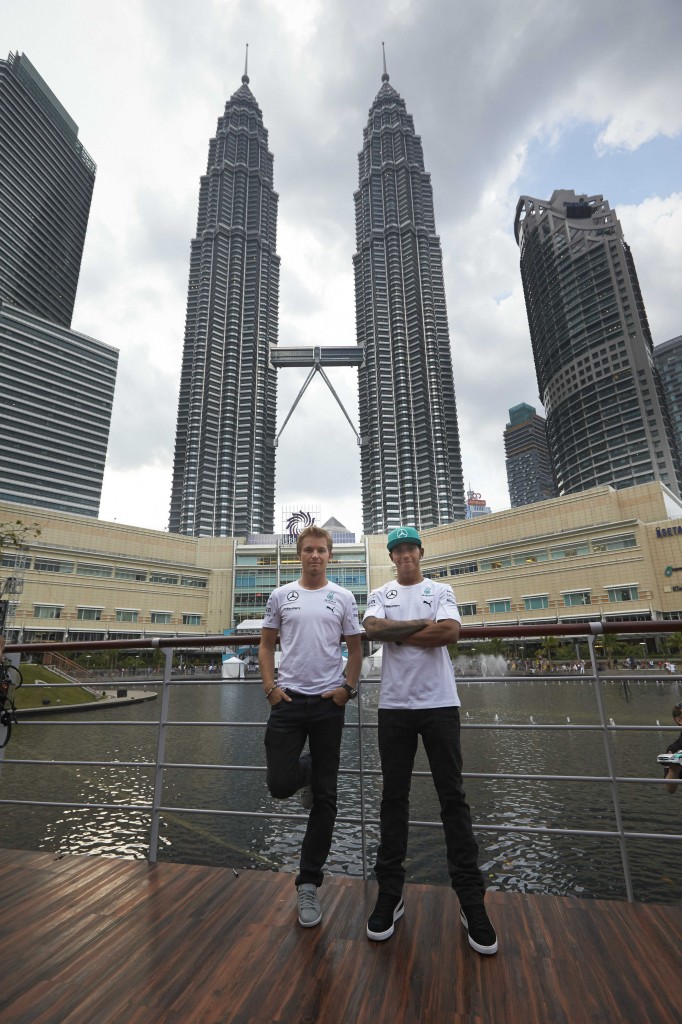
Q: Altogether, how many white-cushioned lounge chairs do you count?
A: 0